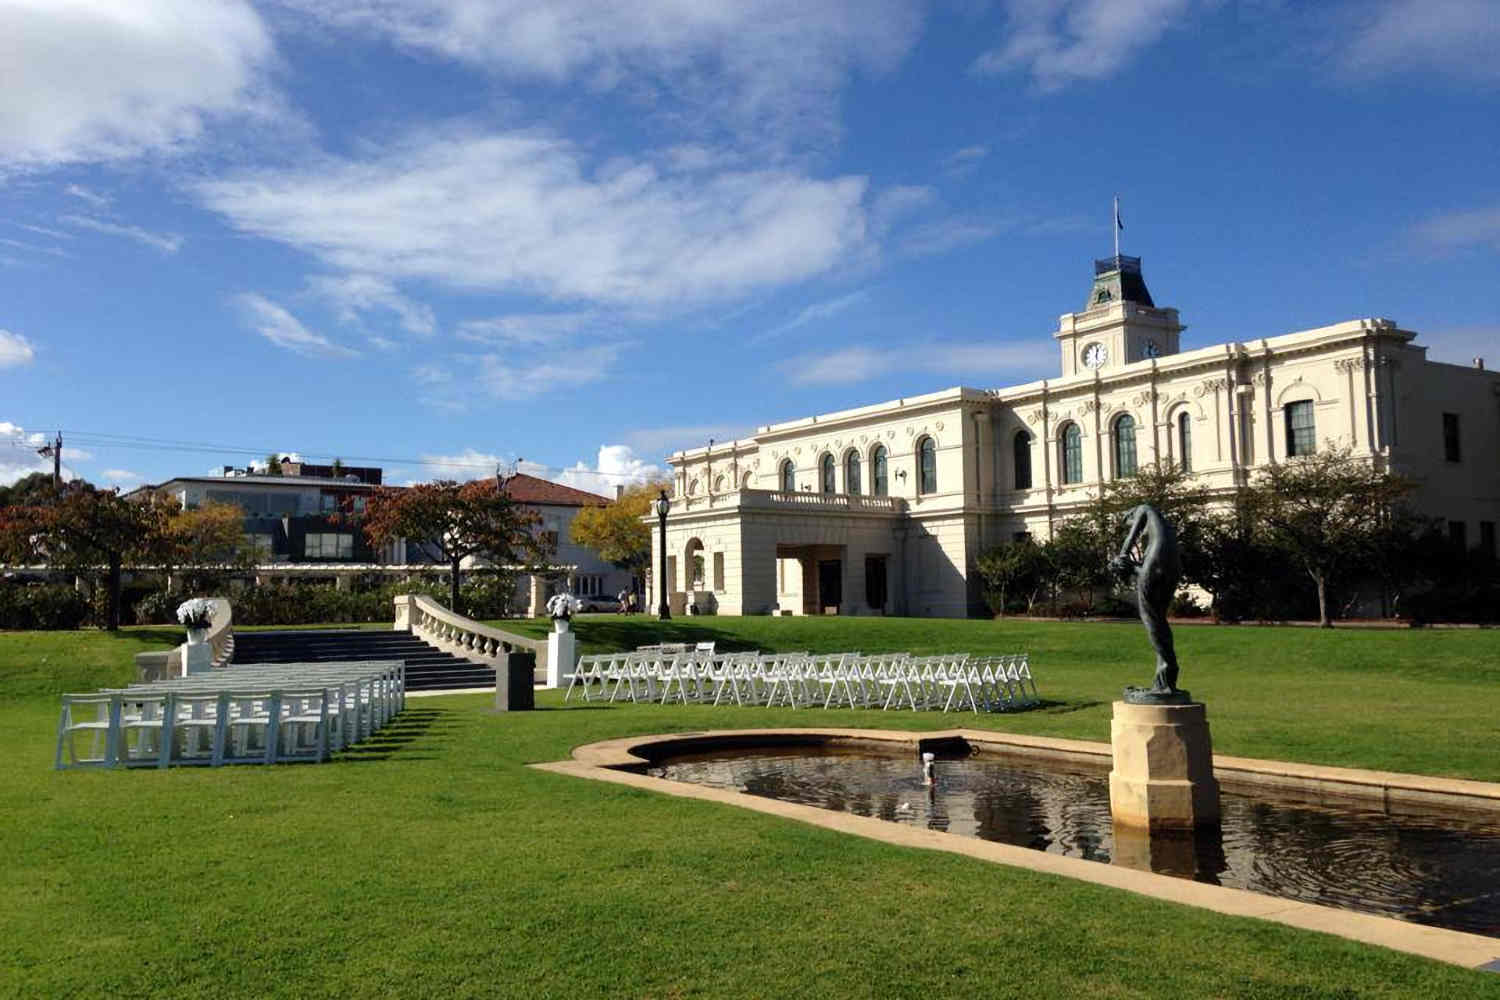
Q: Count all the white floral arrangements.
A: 2